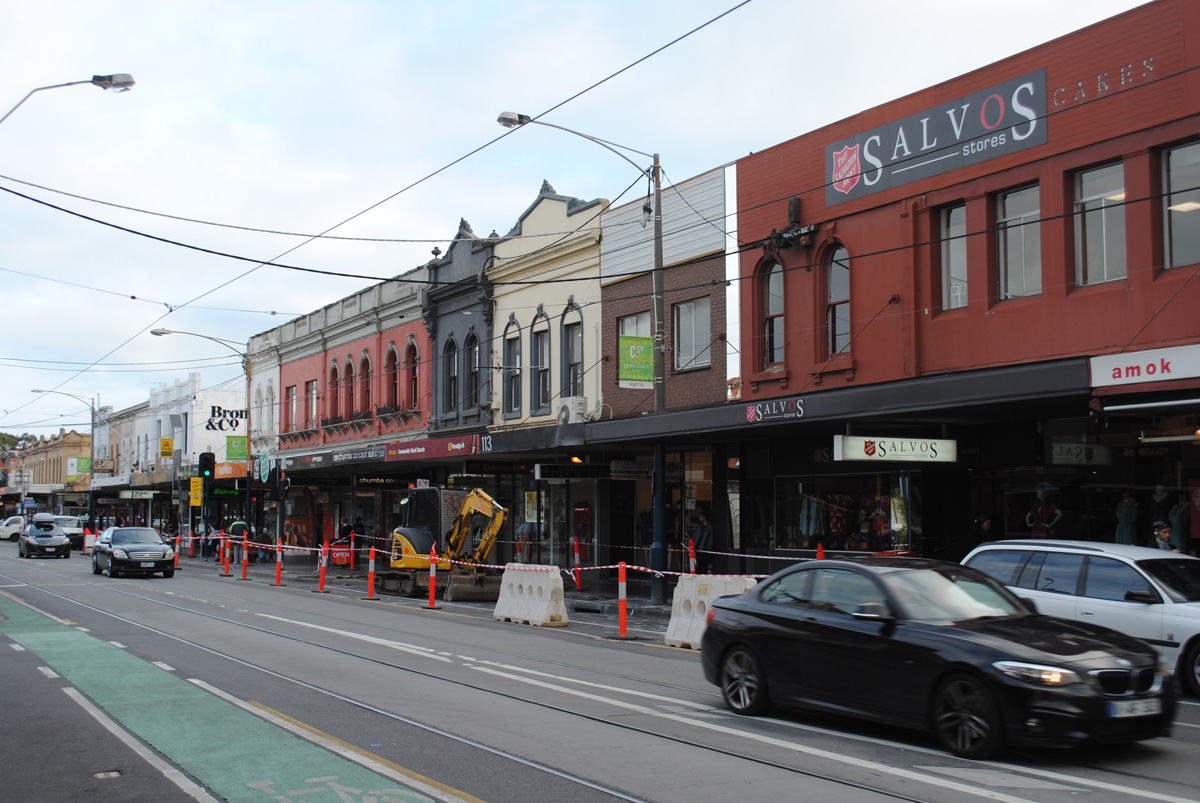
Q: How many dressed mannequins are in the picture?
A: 4